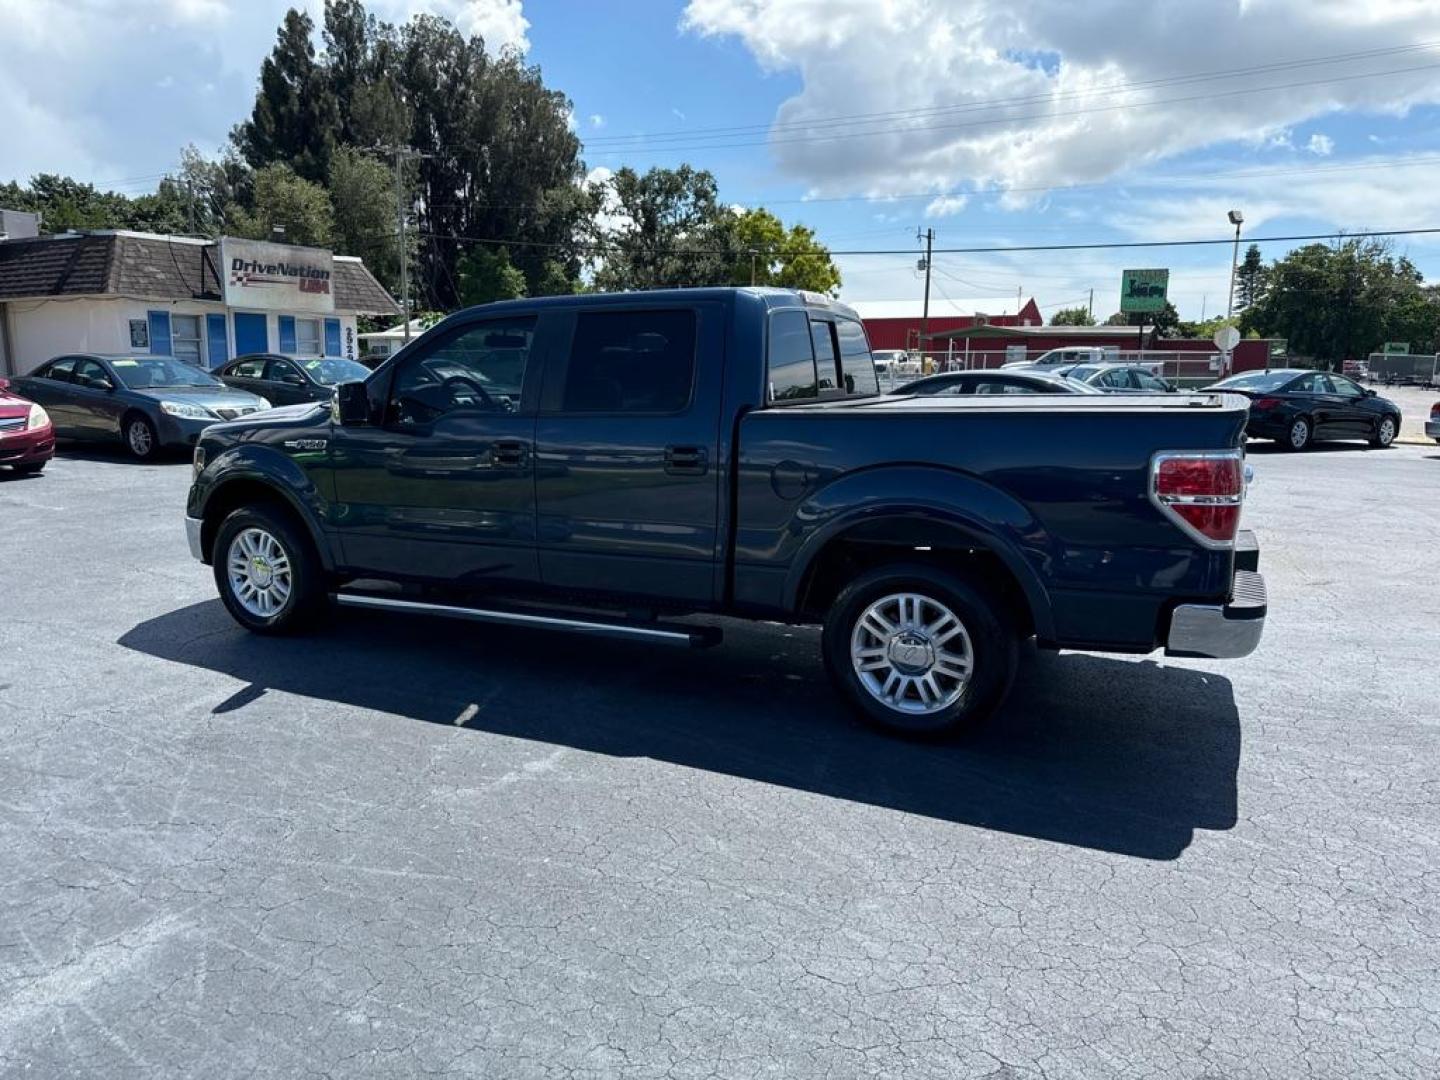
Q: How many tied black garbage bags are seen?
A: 0